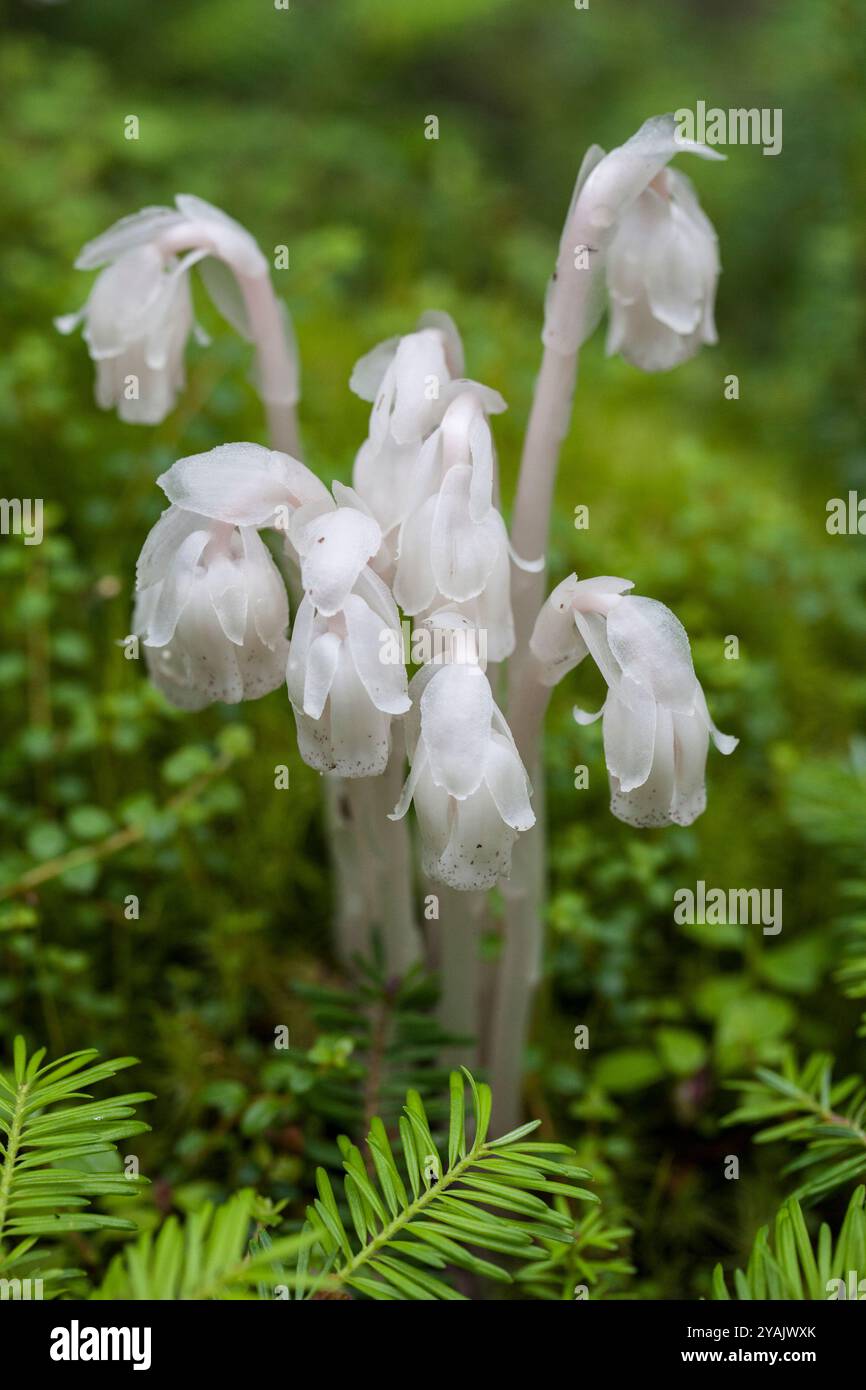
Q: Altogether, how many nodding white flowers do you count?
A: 8